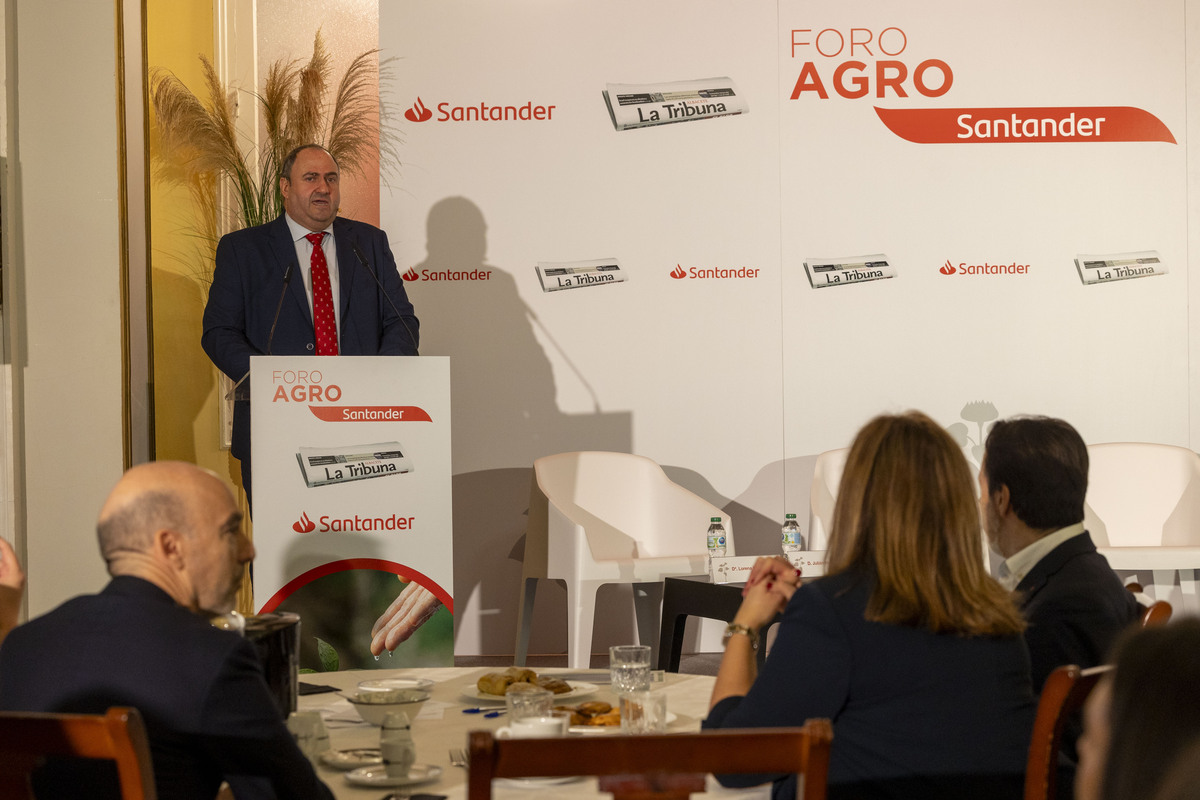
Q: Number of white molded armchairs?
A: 3